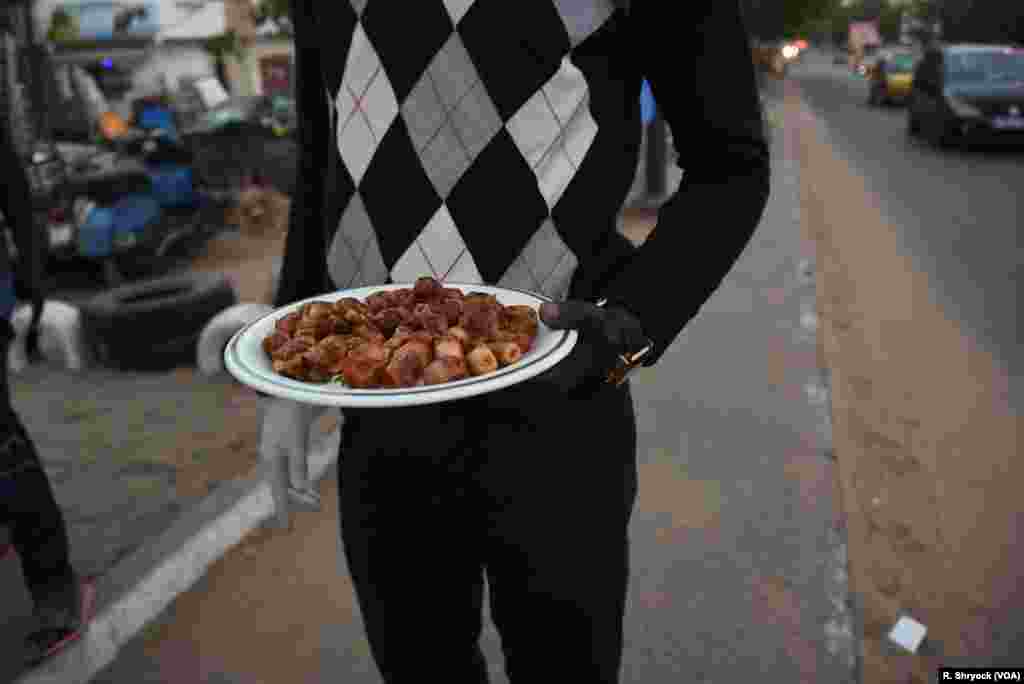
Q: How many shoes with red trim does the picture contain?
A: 1